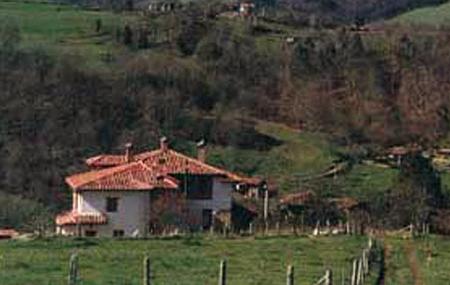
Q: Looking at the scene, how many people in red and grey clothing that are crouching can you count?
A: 0